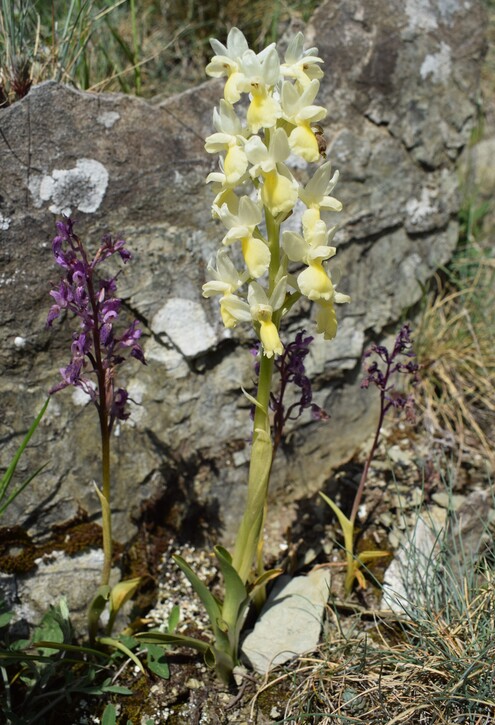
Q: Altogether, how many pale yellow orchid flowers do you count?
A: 13